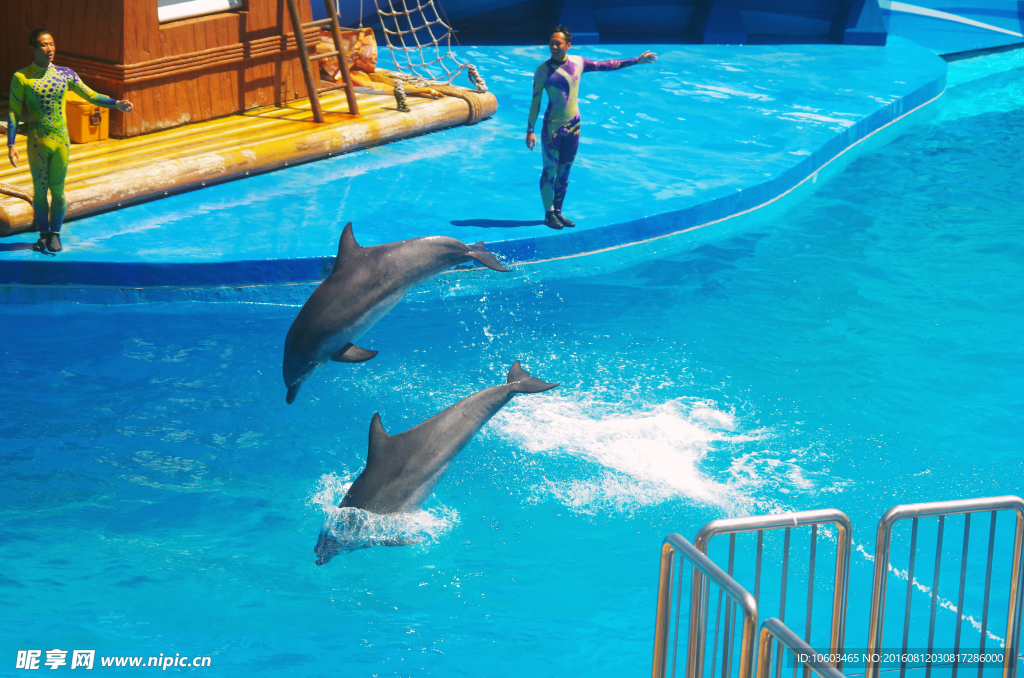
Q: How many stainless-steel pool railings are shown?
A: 4